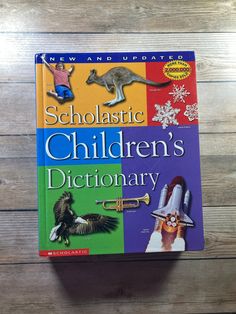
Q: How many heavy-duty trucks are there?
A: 0